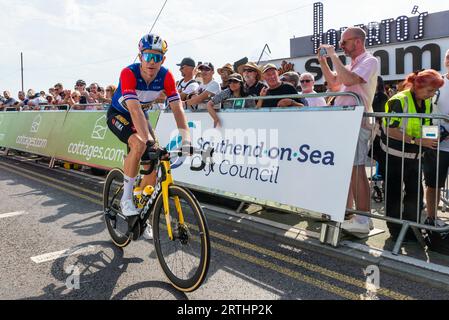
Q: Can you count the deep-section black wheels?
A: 2